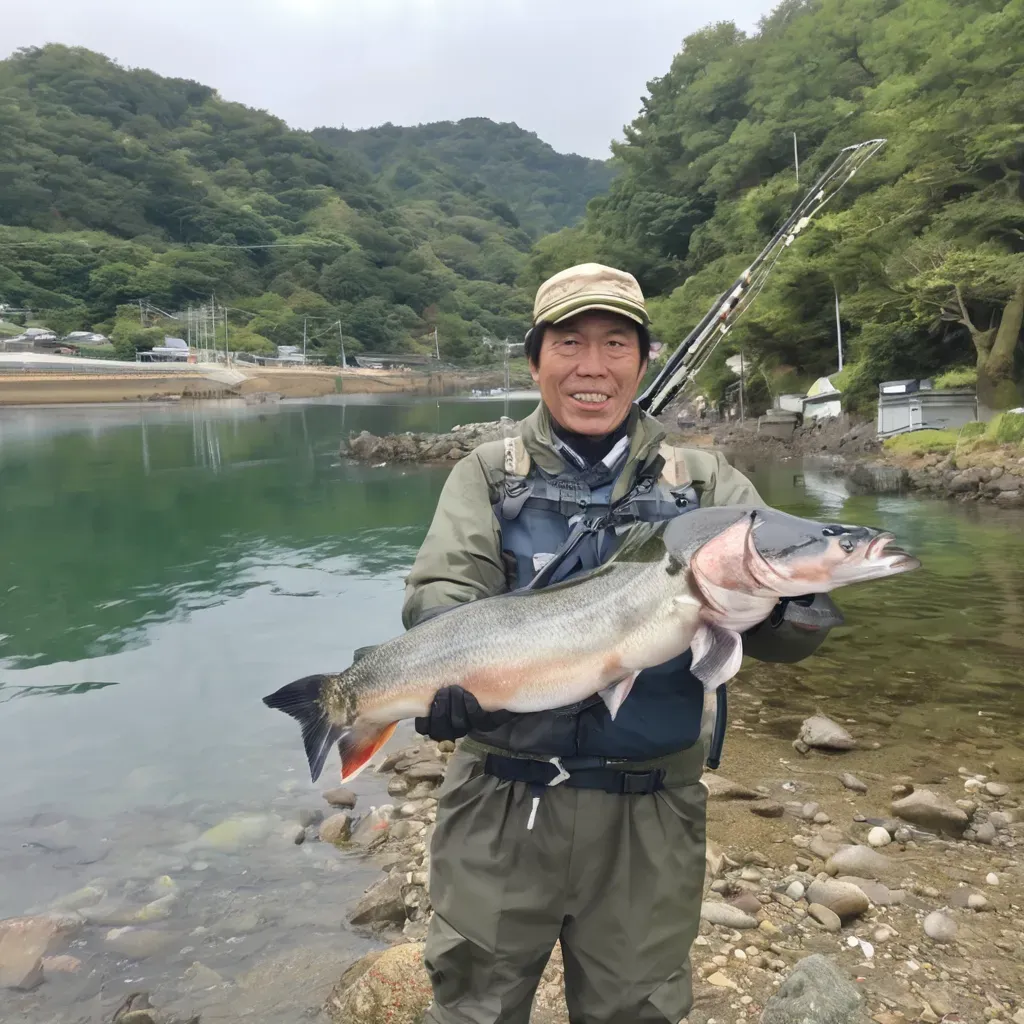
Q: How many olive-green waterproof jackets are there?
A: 1